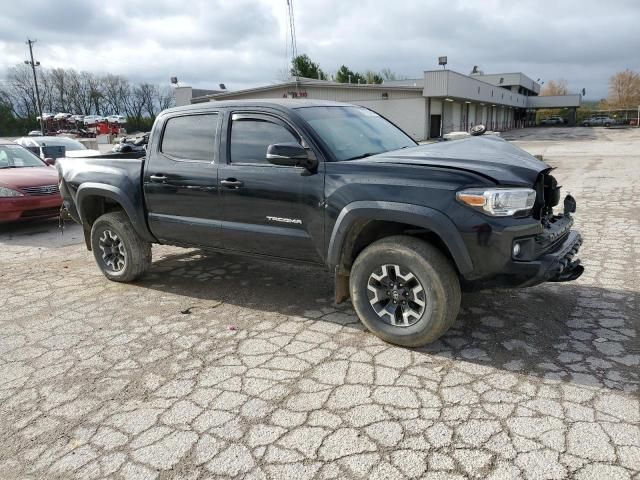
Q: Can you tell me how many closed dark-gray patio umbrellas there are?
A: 0